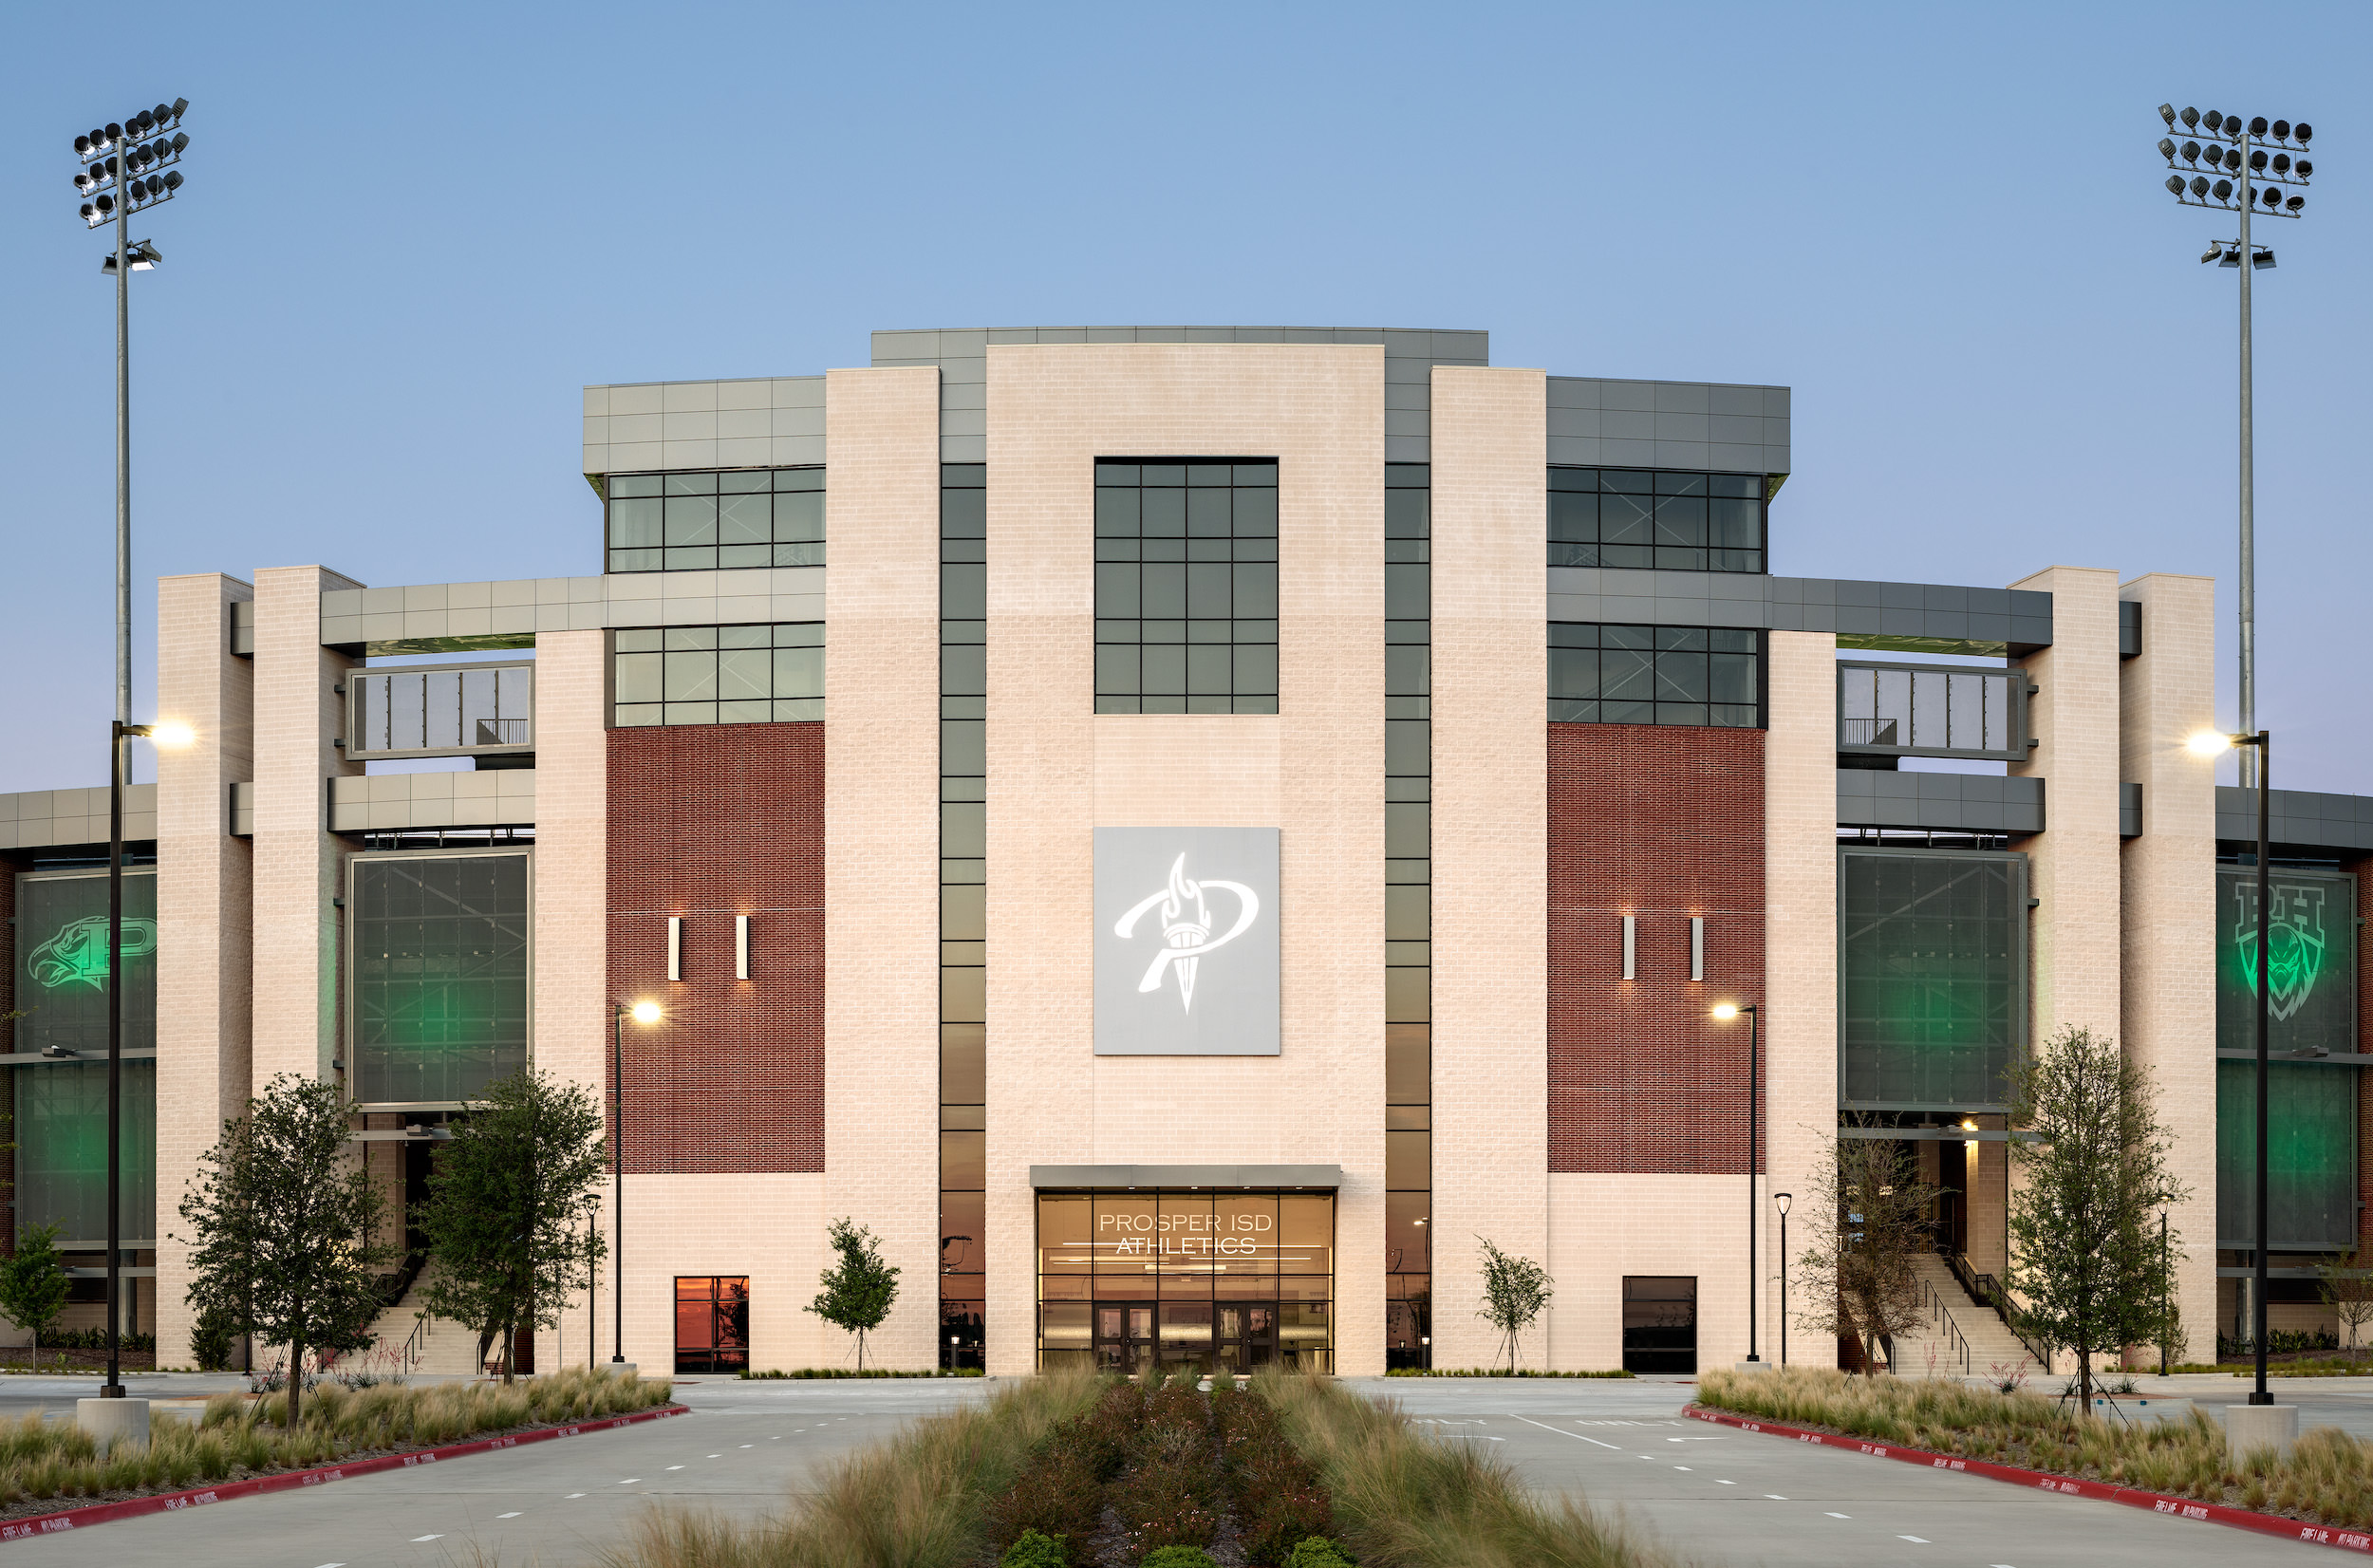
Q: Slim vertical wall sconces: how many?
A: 4